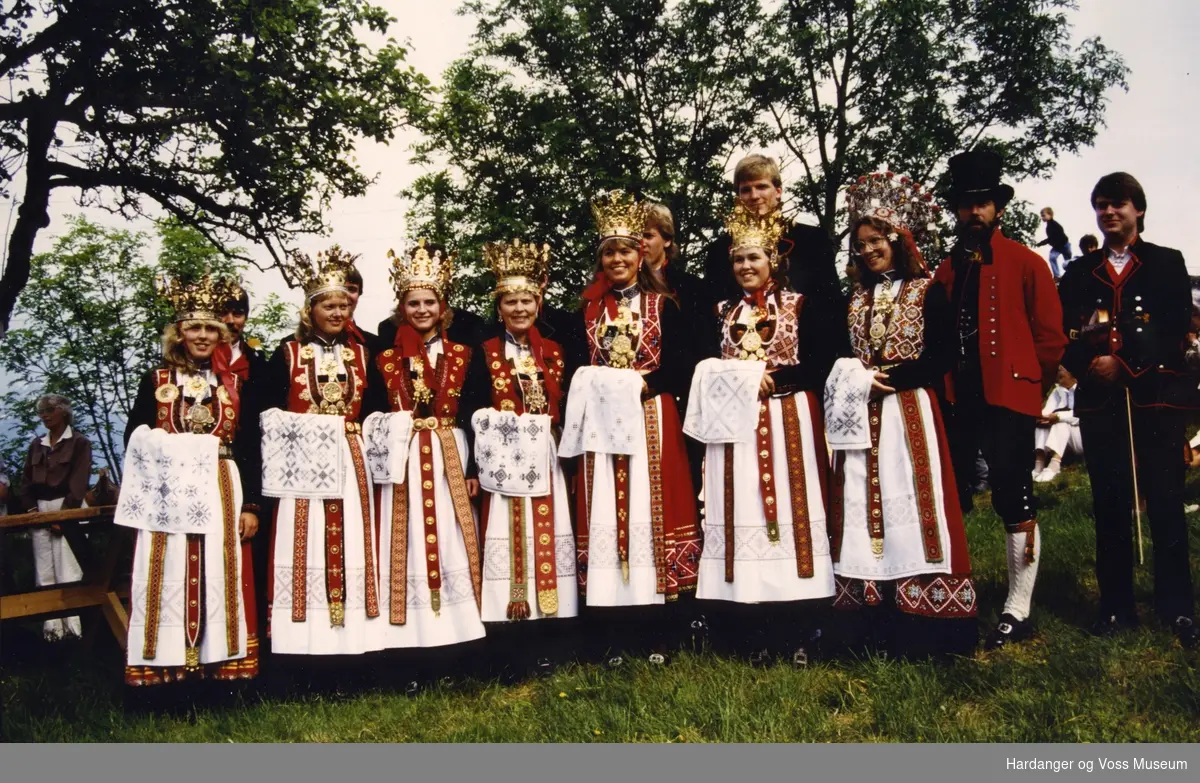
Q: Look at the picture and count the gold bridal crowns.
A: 6